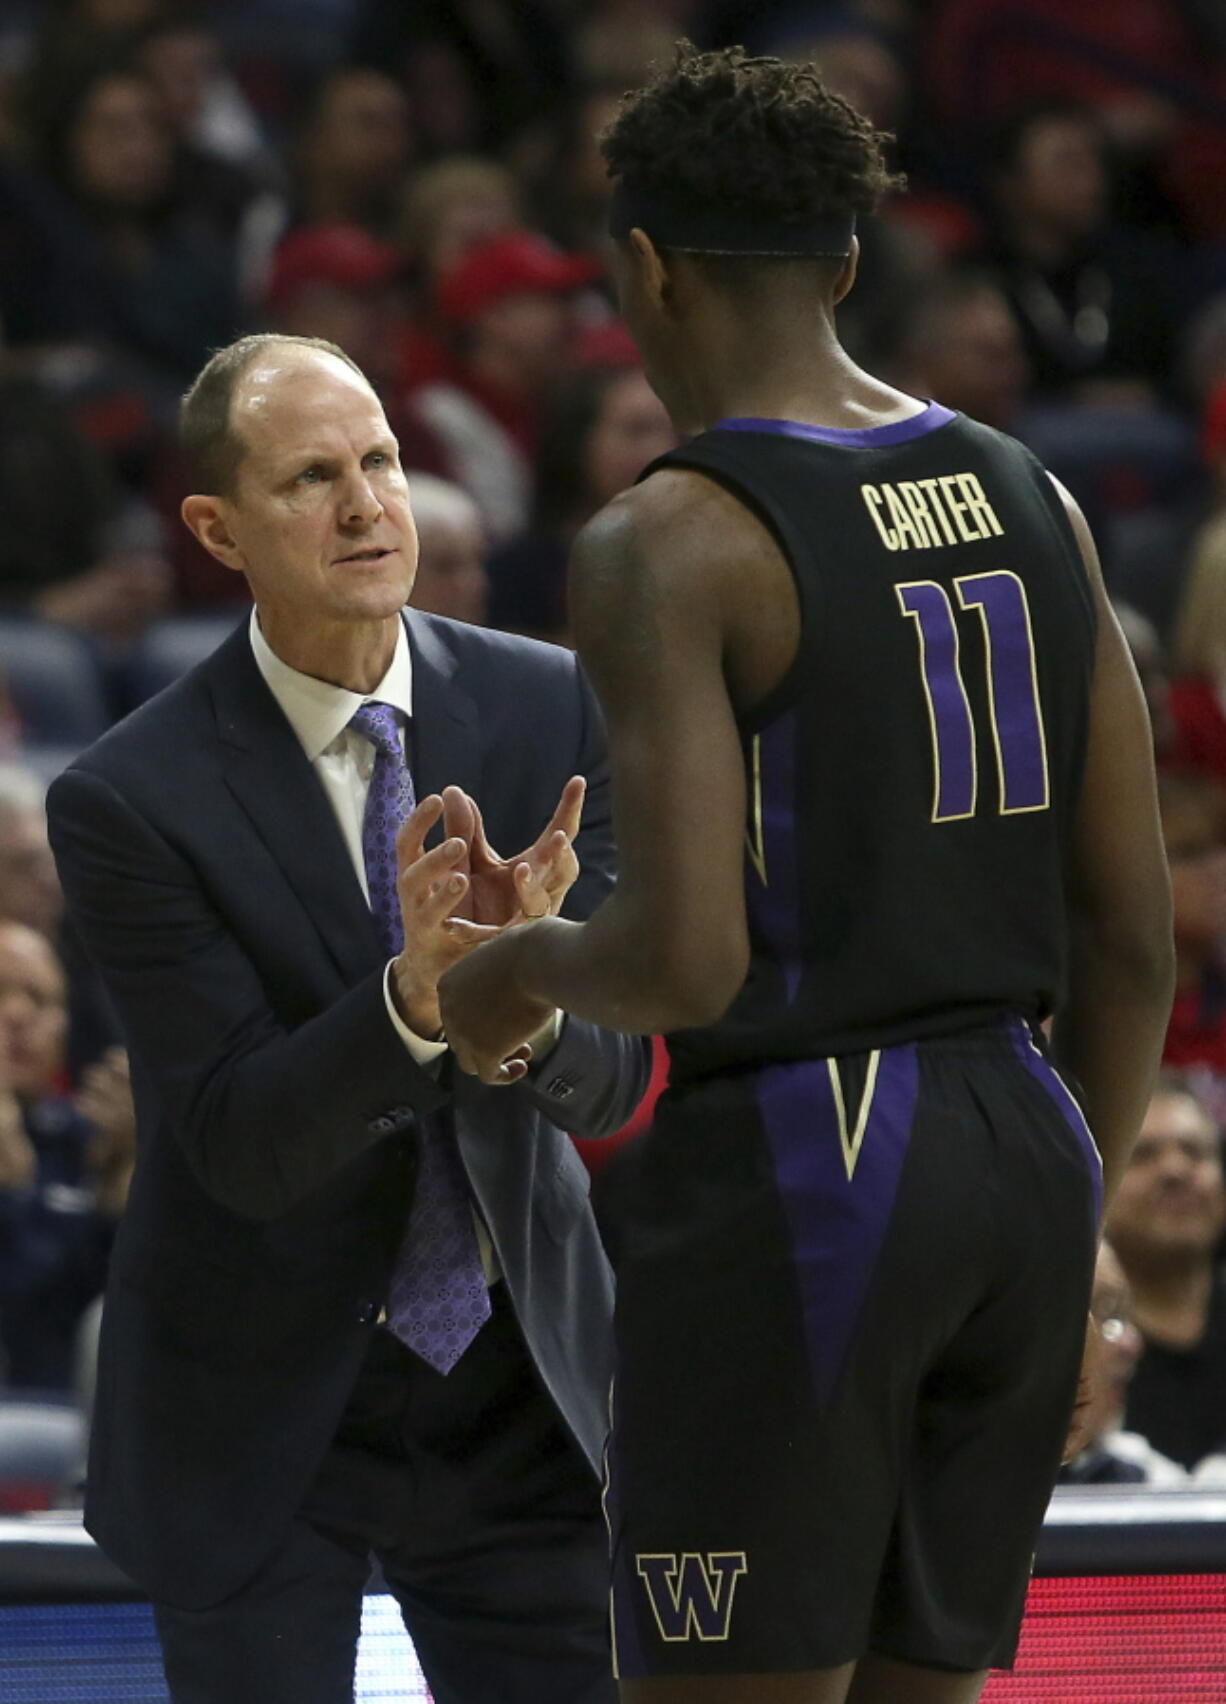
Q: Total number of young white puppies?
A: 0